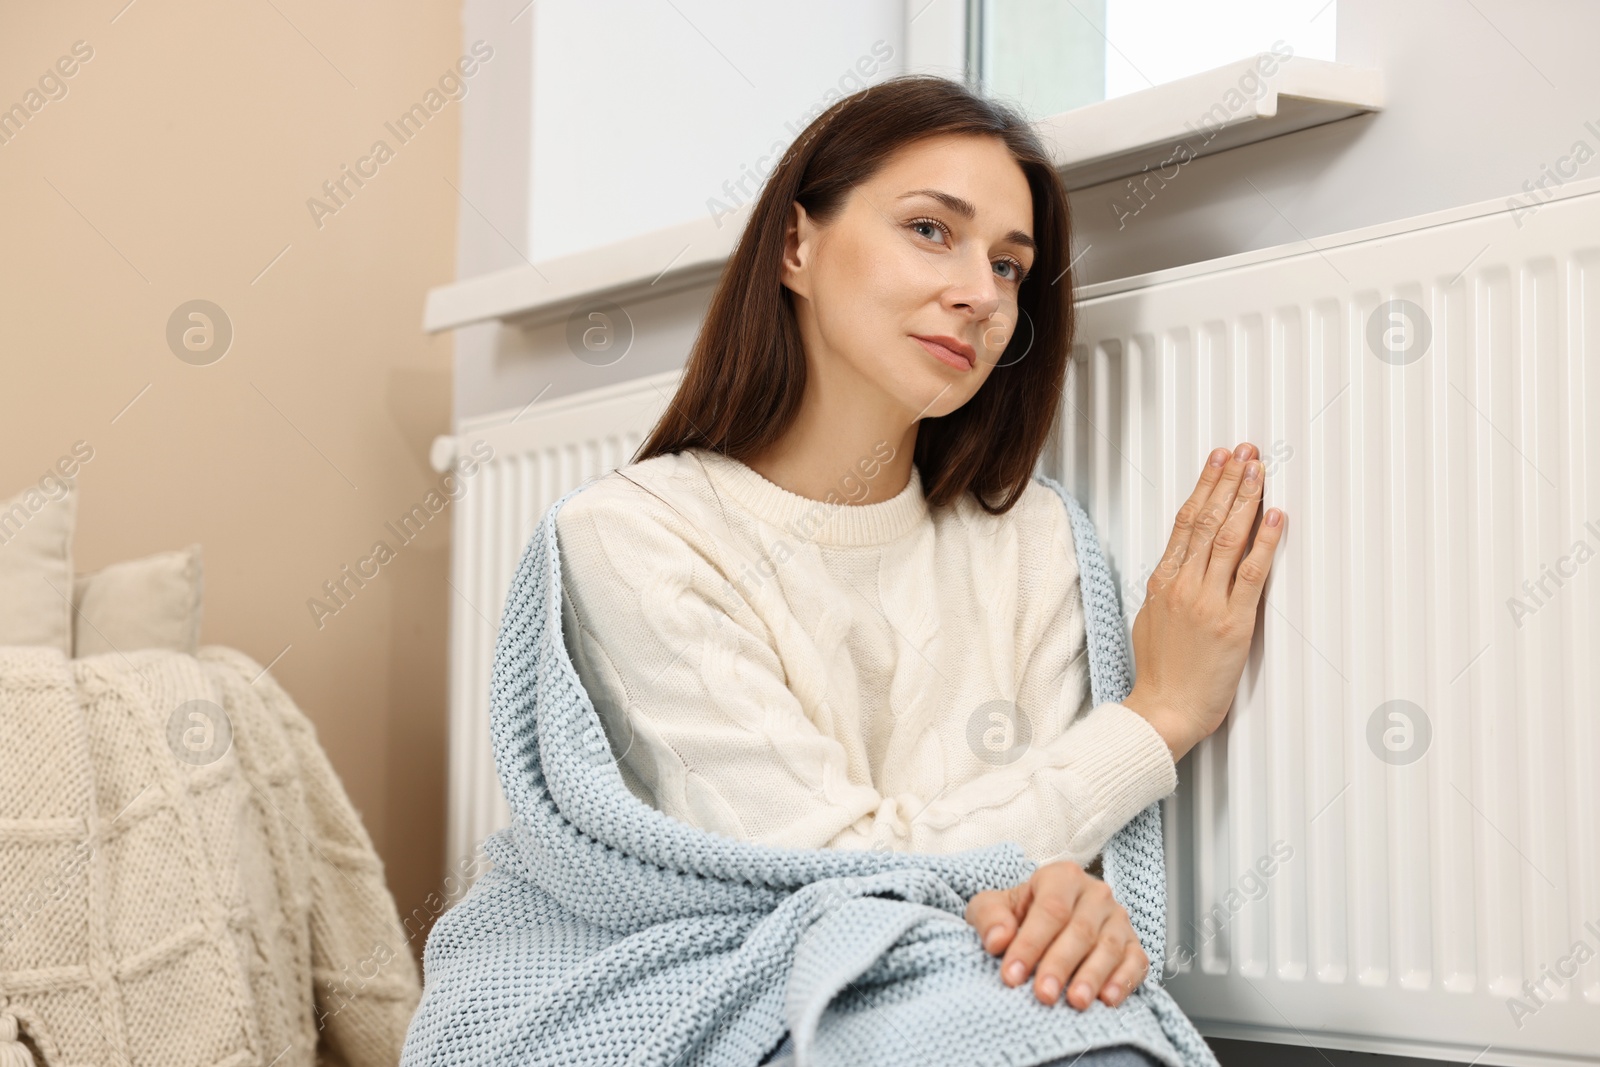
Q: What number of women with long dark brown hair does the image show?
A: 1